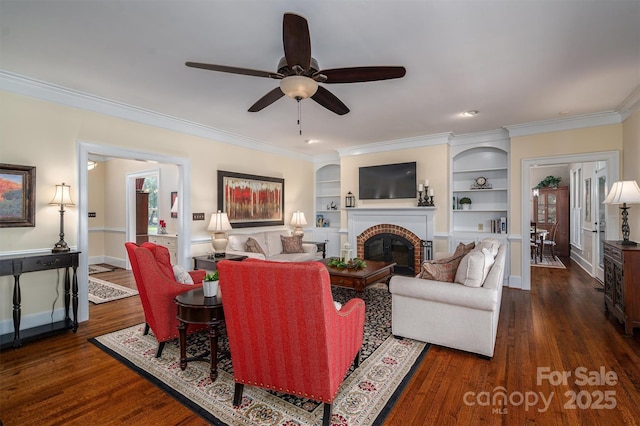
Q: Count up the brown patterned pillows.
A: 4